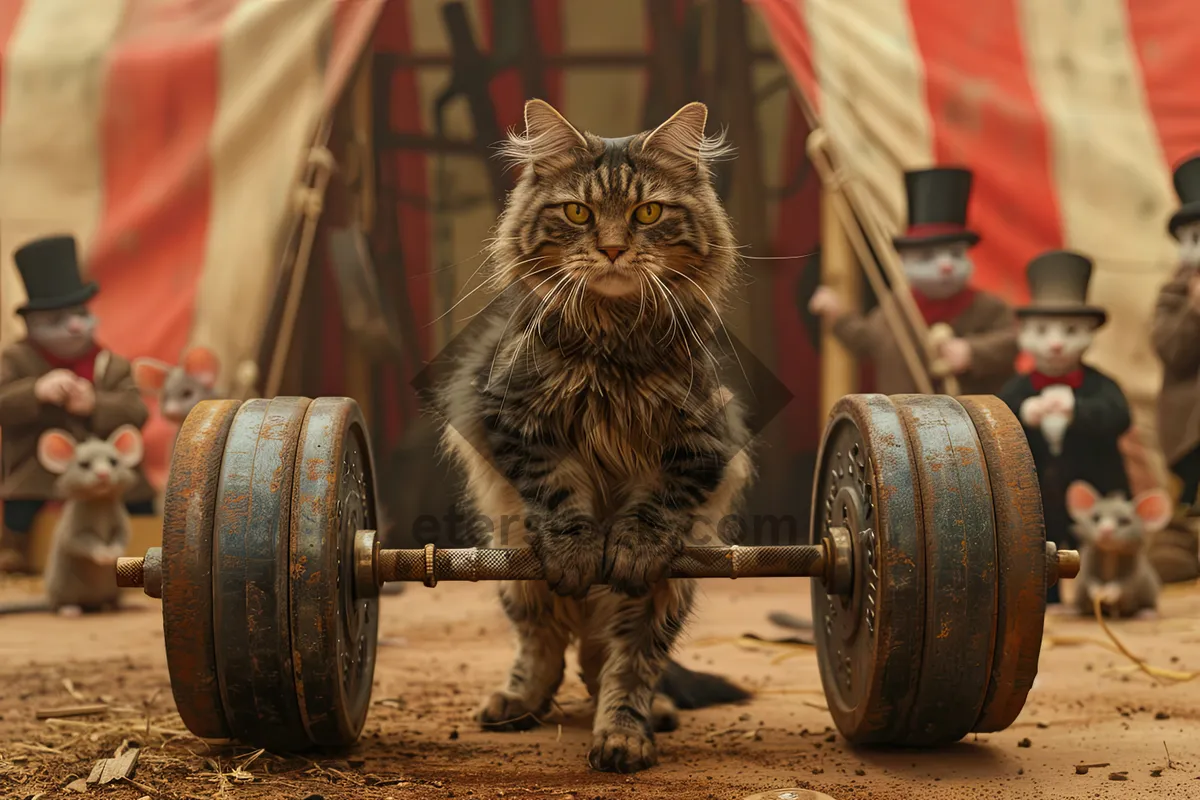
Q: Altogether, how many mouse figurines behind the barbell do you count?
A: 3